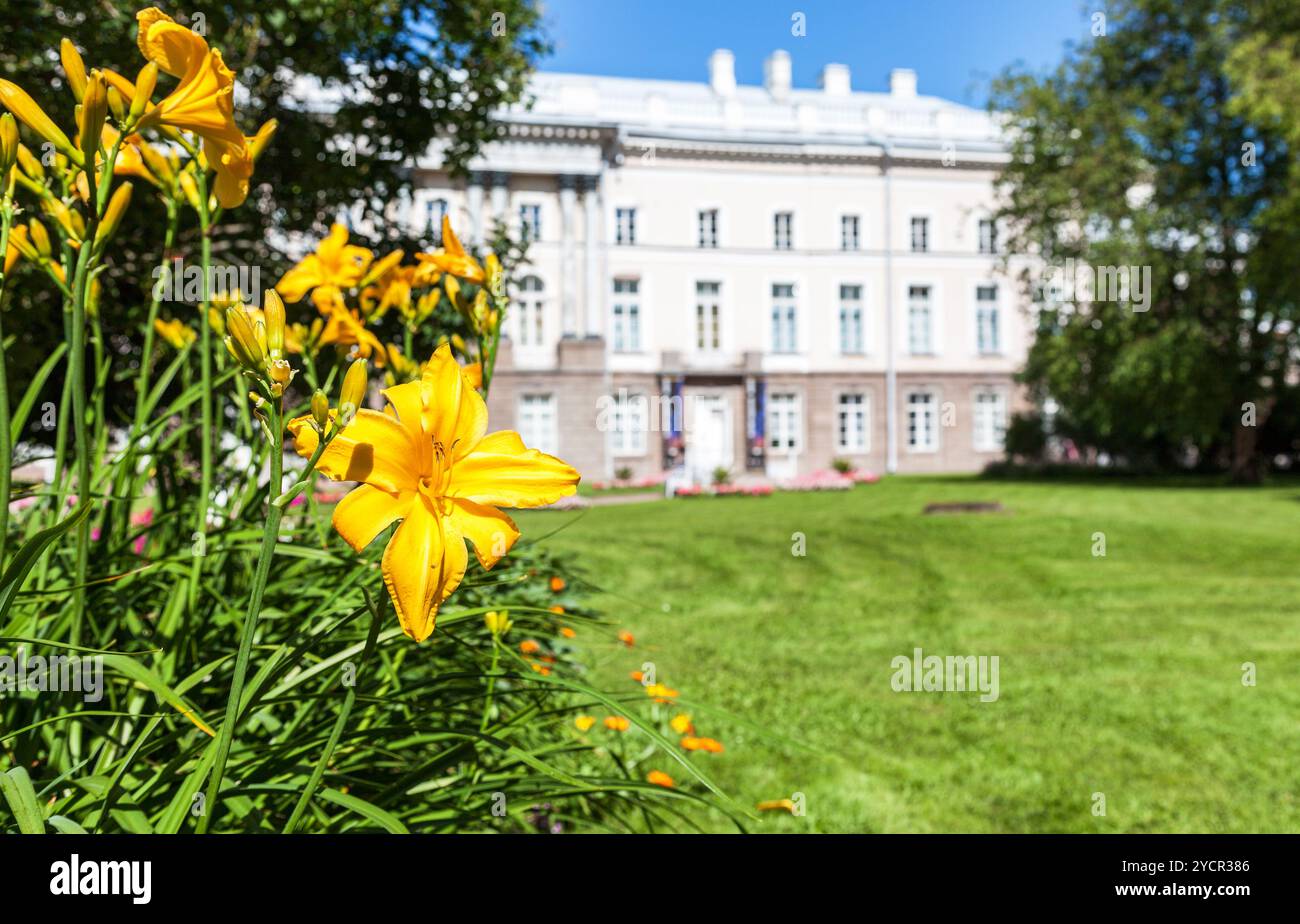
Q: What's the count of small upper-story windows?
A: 8